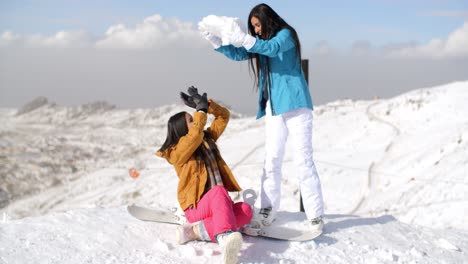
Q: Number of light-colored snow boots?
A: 4